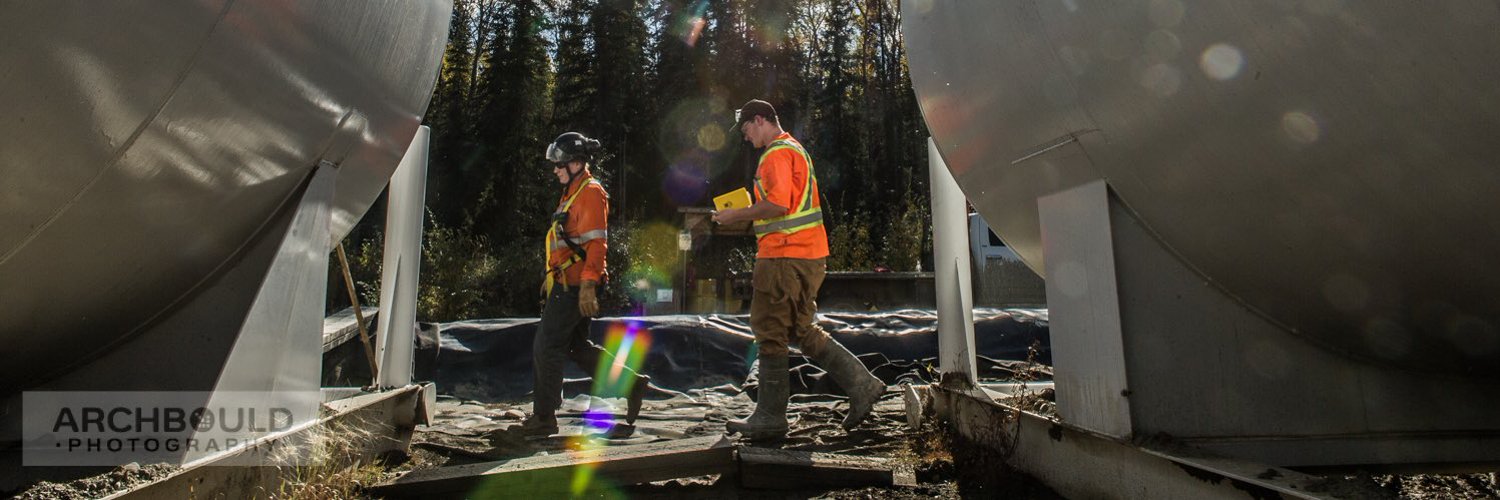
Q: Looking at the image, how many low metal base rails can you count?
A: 2